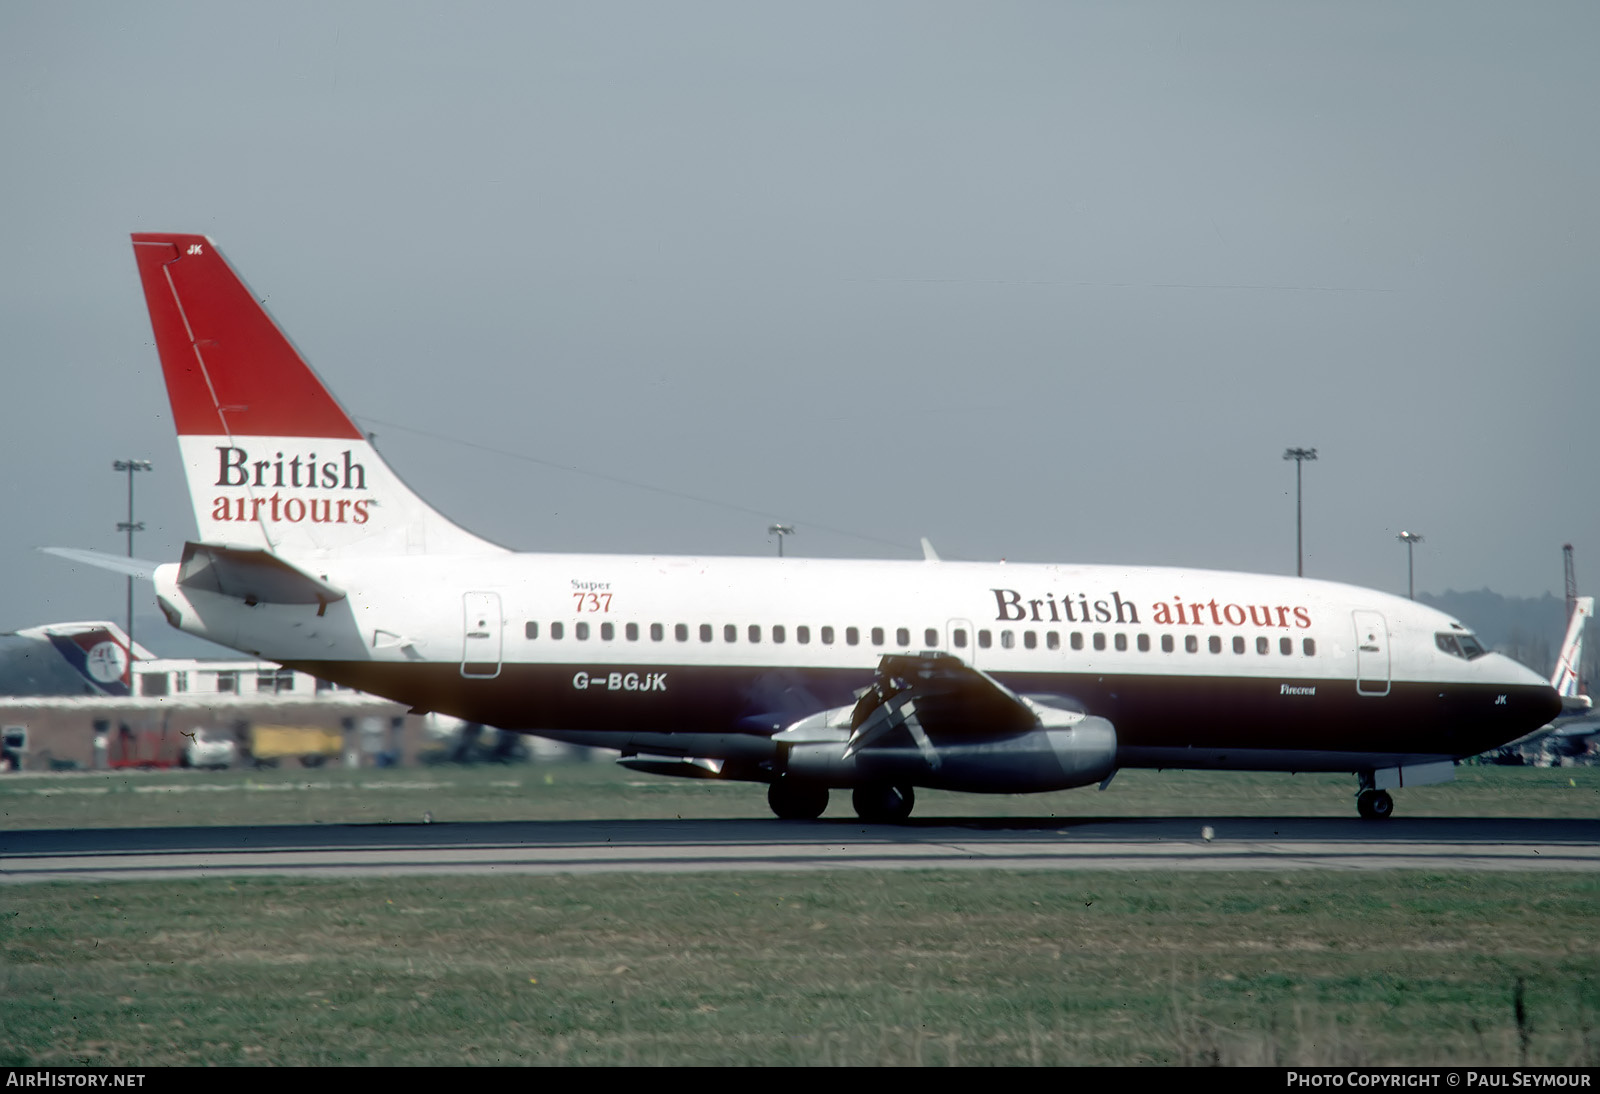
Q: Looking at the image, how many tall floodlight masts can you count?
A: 4